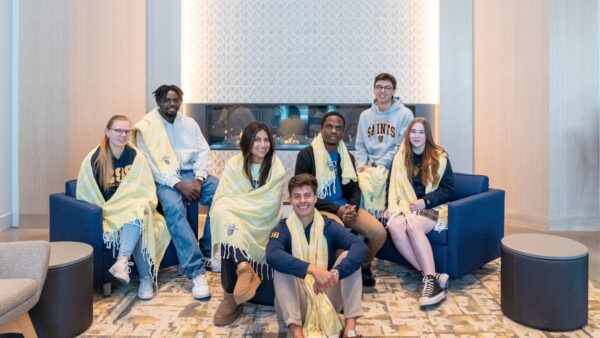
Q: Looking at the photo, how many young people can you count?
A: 7